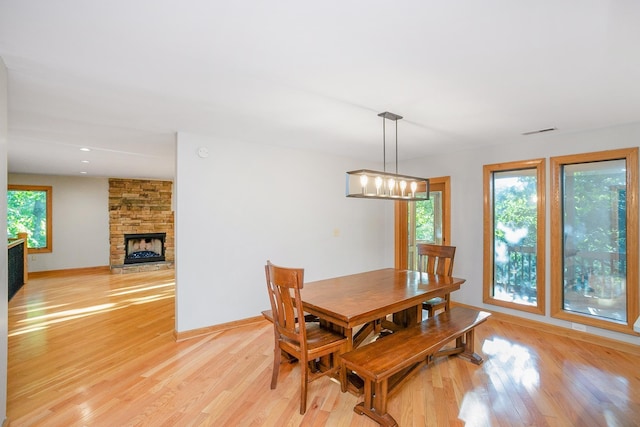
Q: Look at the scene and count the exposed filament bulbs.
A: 5